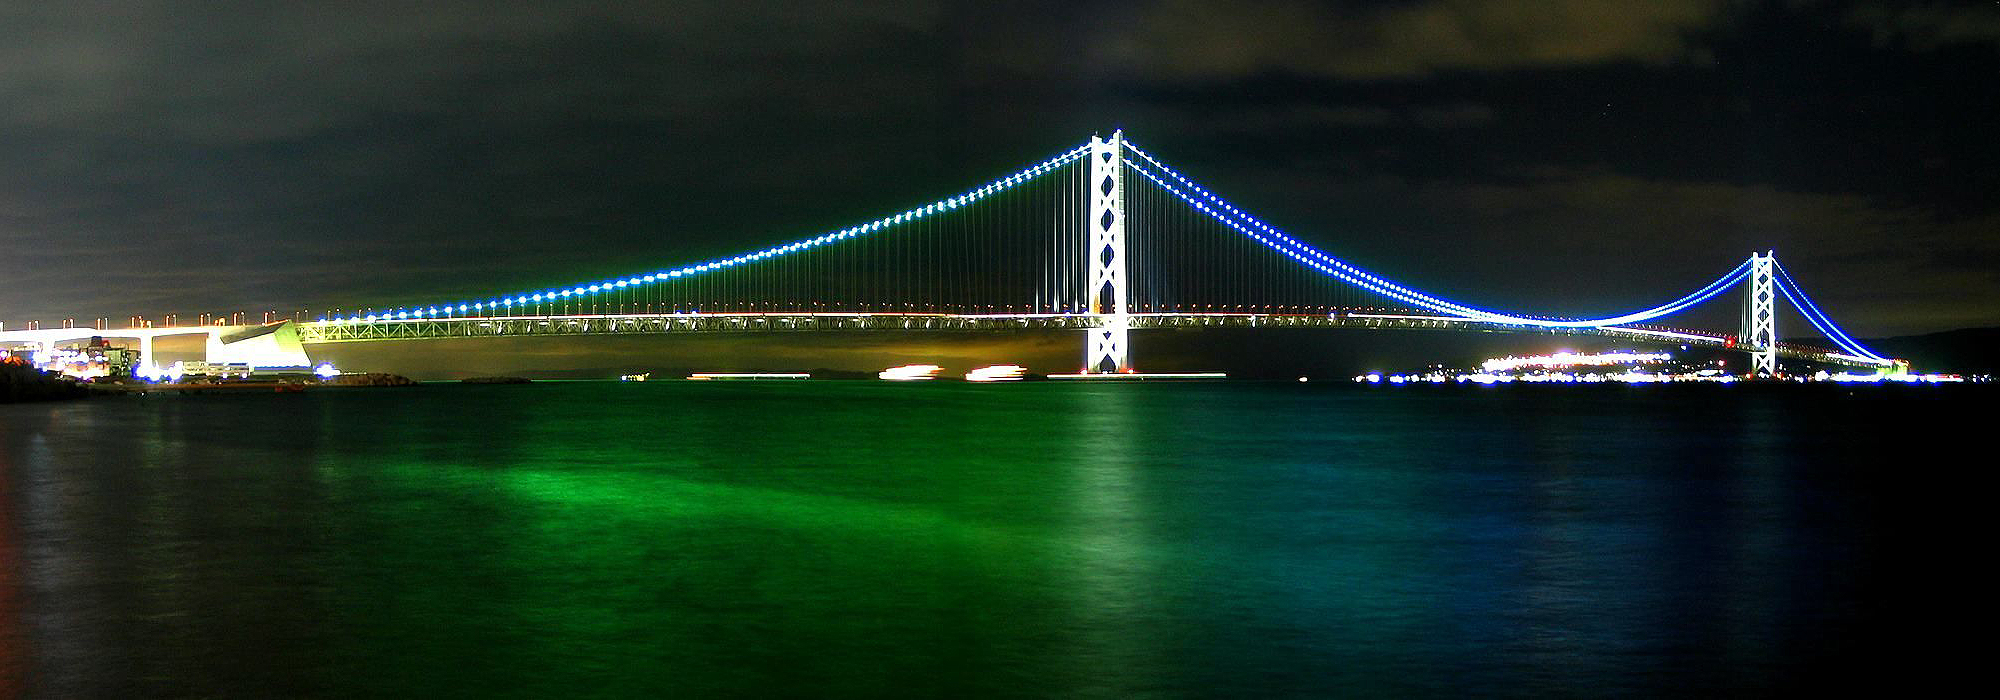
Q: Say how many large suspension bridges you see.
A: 1